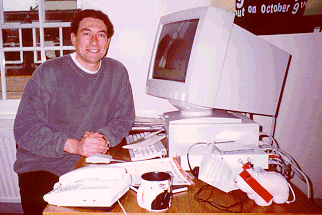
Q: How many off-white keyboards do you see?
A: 1